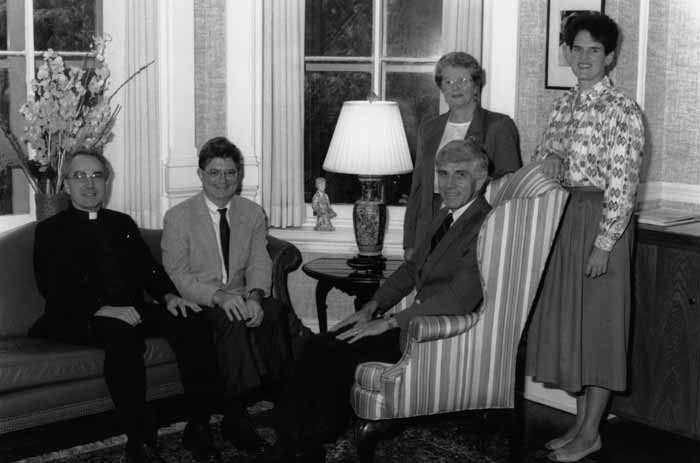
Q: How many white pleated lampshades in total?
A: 1